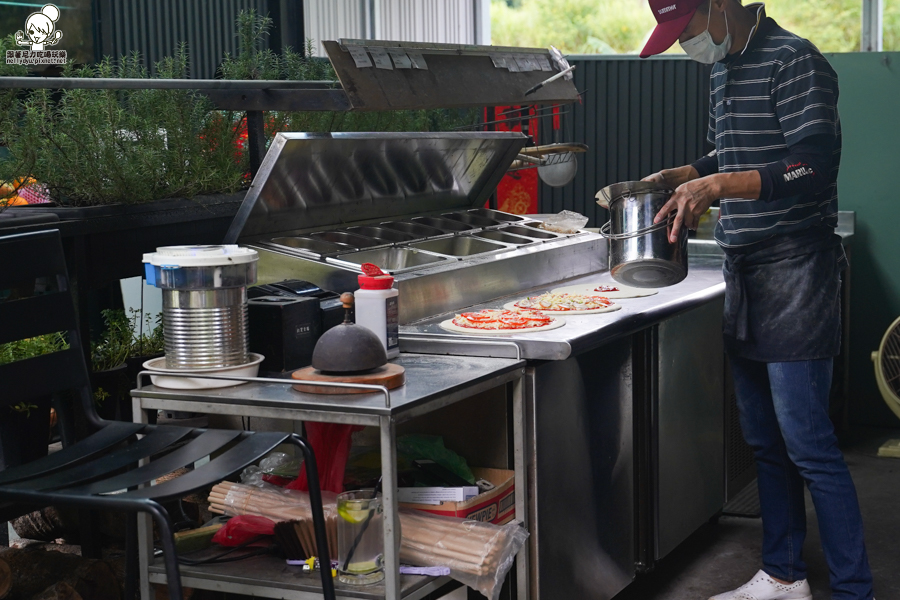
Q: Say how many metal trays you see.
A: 12